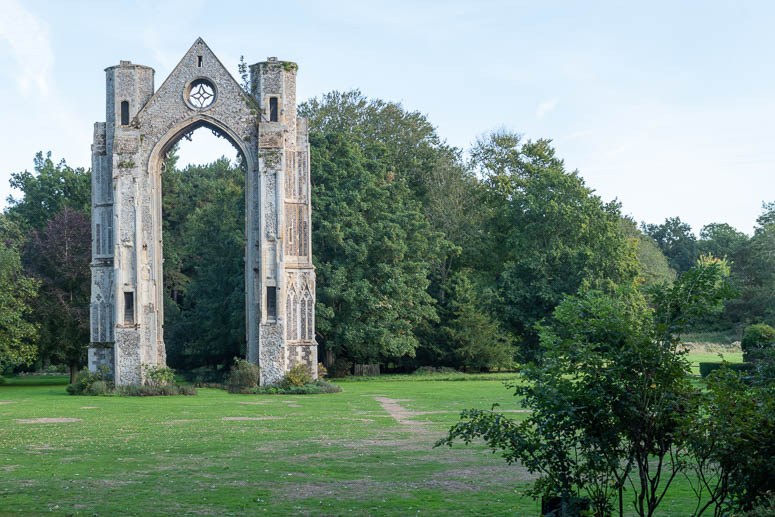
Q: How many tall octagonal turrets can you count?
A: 2